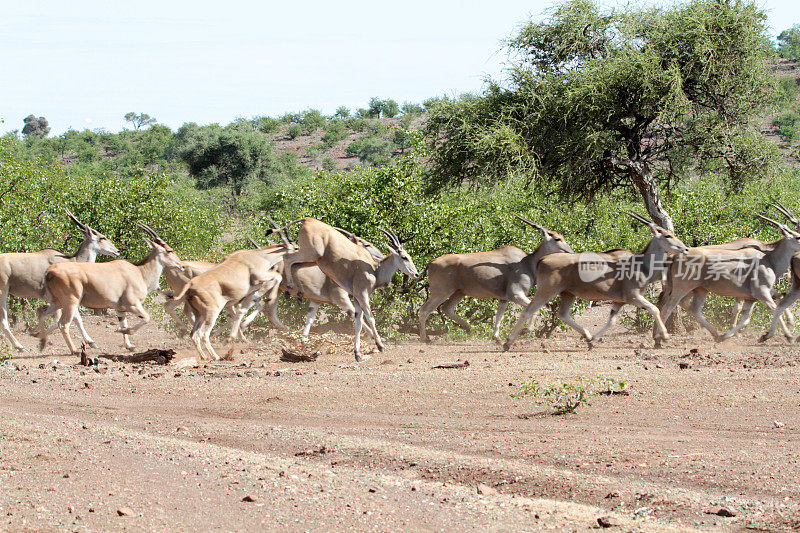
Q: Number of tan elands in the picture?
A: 11